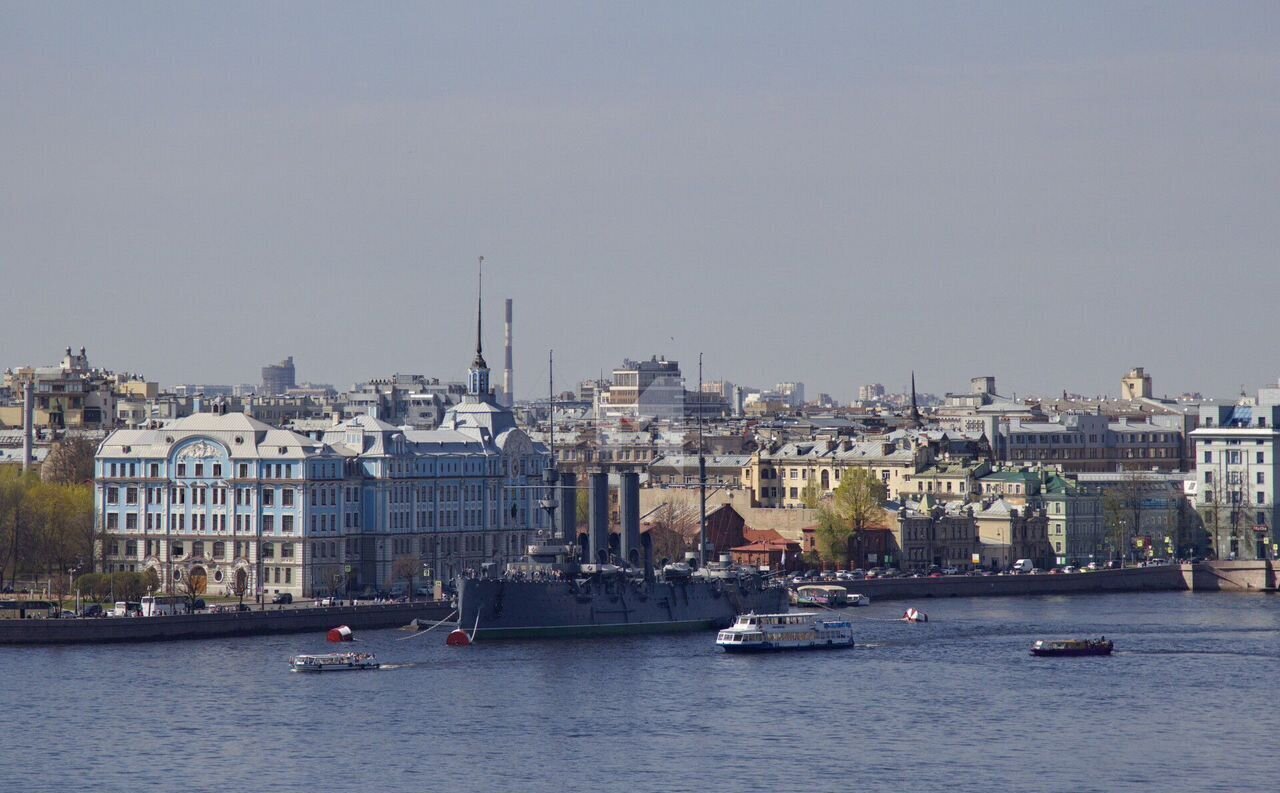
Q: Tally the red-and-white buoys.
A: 3